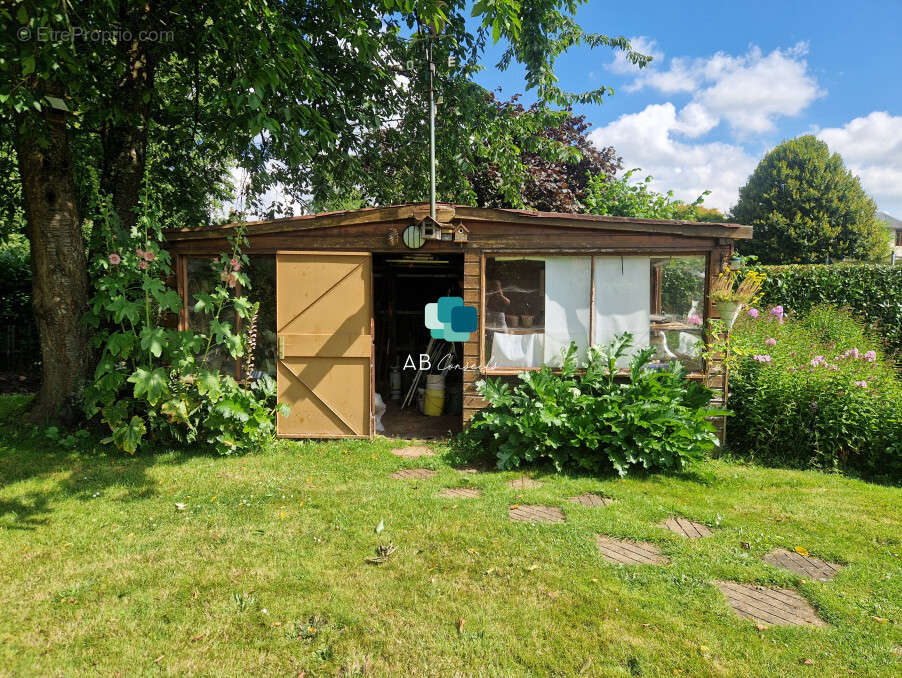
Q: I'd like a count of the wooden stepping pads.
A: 11